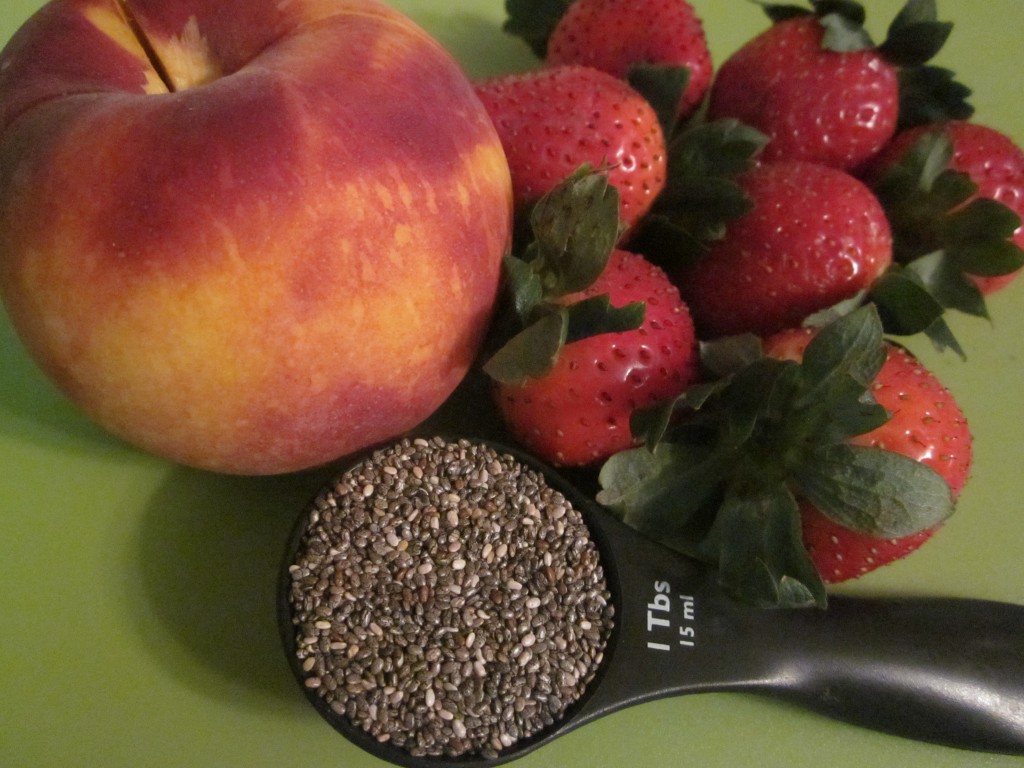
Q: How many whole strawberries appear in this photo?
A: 7